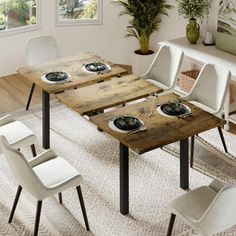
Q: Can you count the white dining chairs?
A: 6